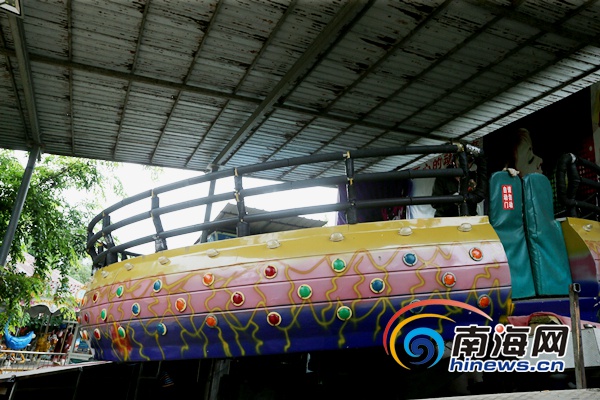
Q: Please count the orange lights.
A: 9